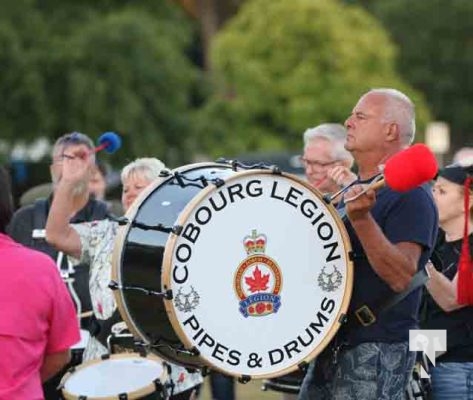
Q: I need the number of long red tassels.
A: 1